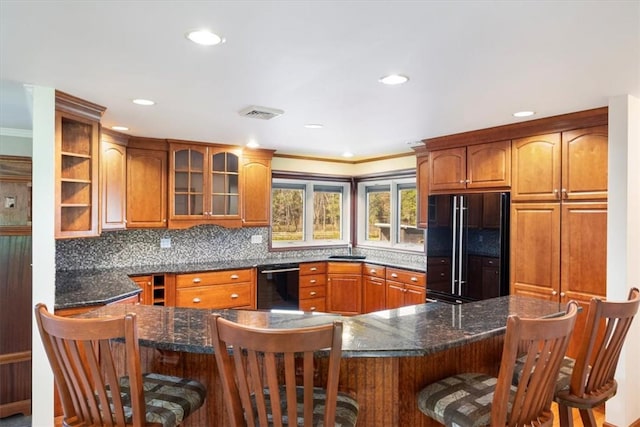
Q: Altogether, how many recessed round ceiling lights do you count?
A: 8